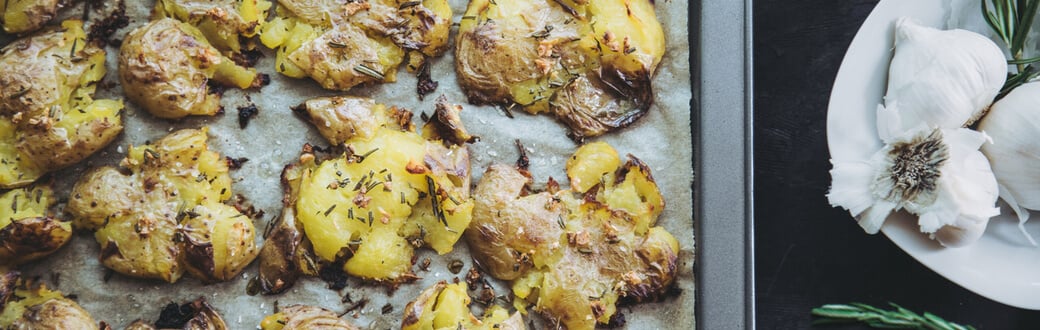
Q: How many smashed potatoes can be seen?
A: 13